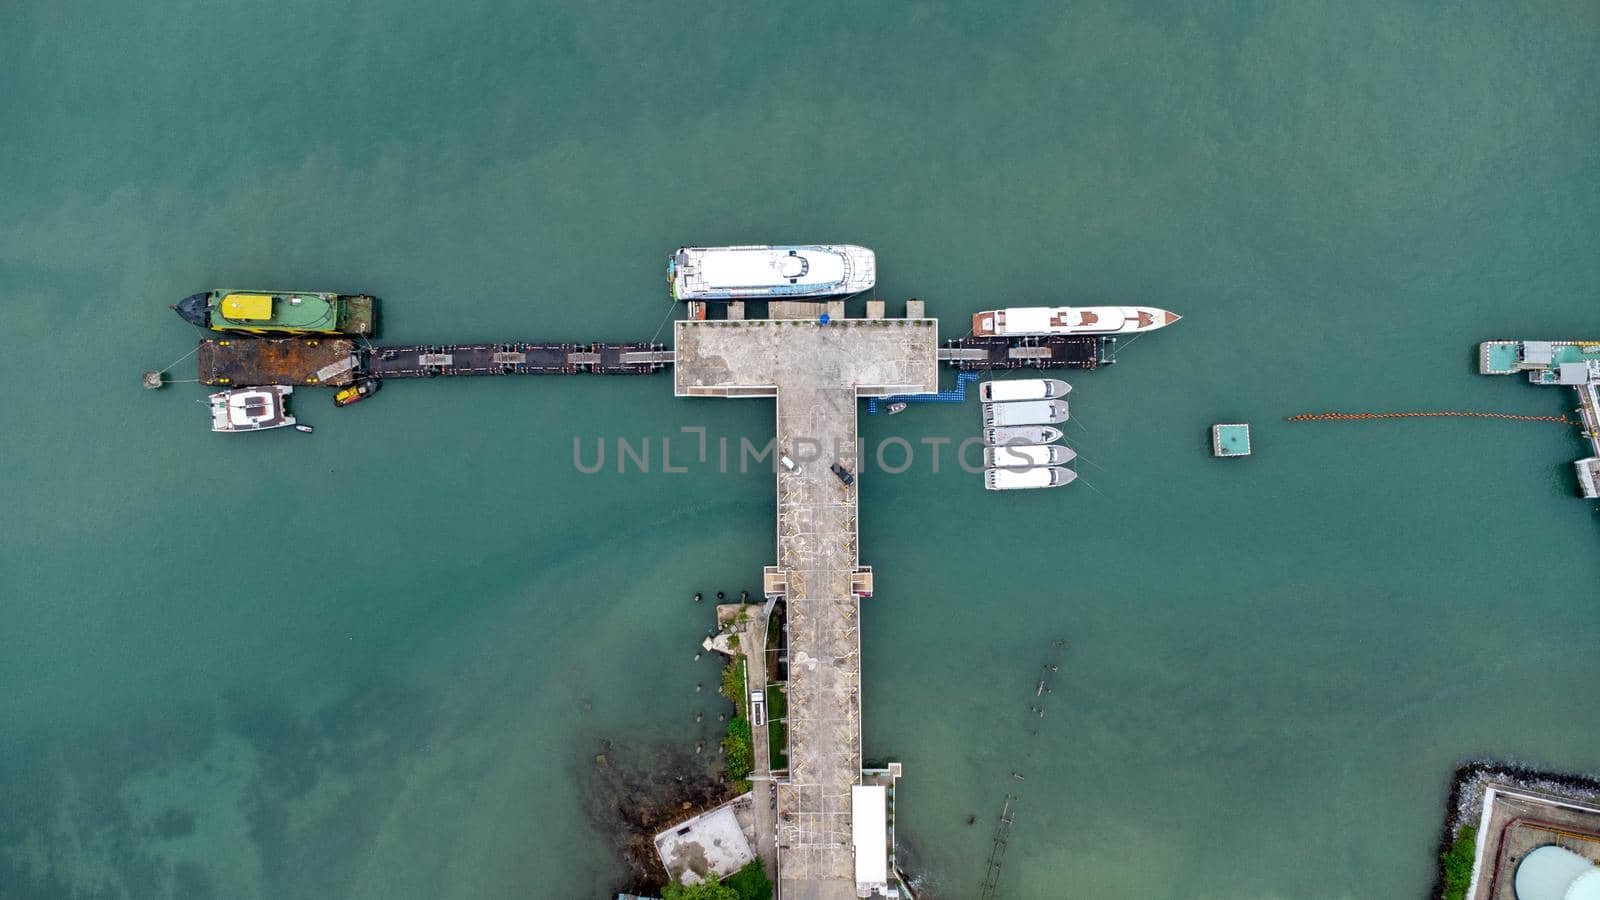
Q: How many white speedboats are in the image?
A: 5